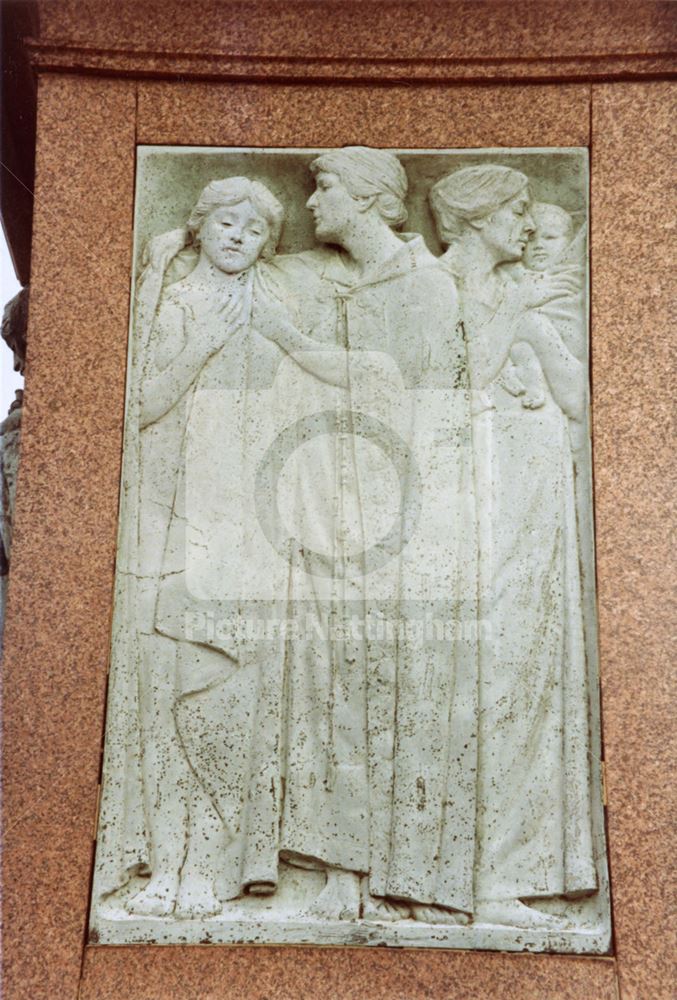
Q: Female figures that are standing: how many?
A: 3